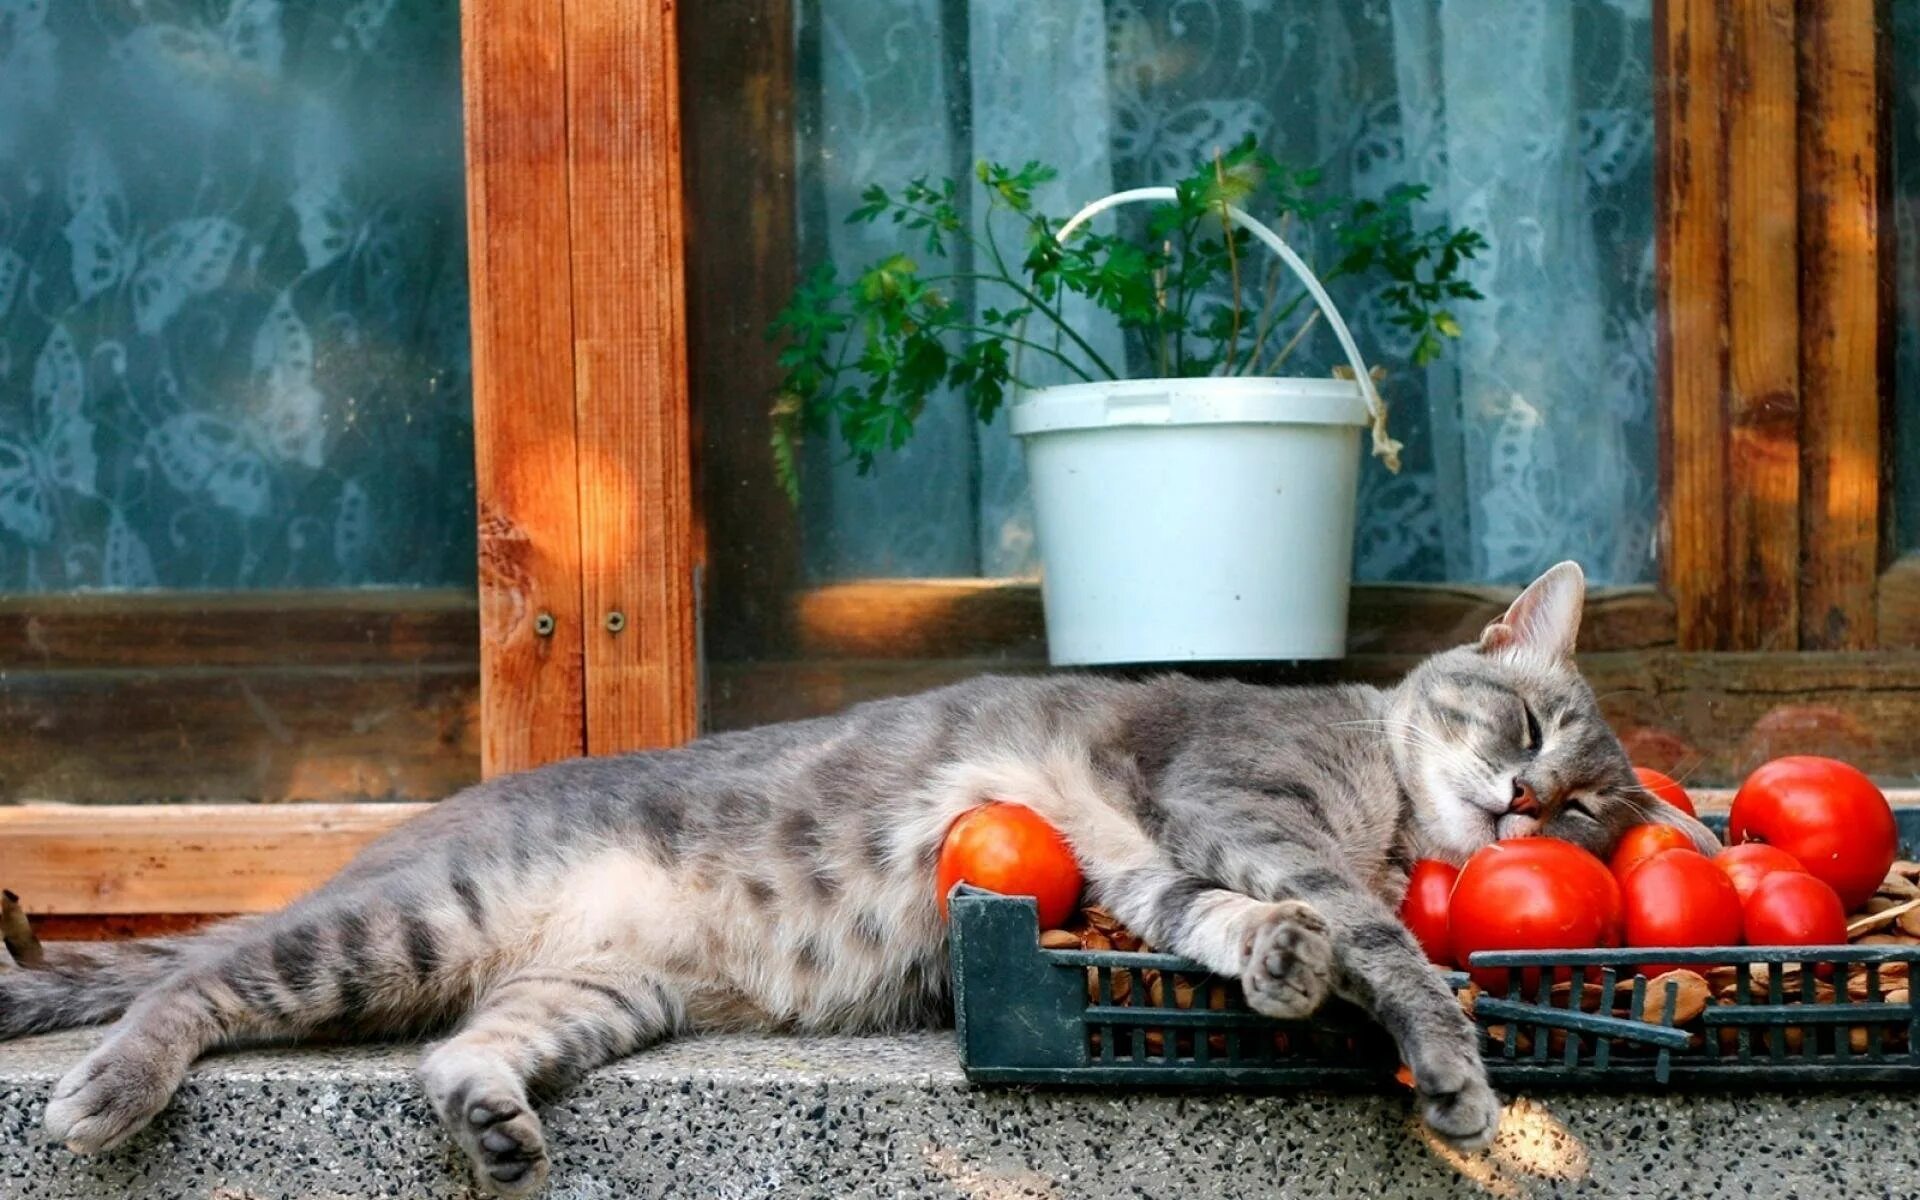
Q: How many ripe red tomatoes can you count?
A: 9